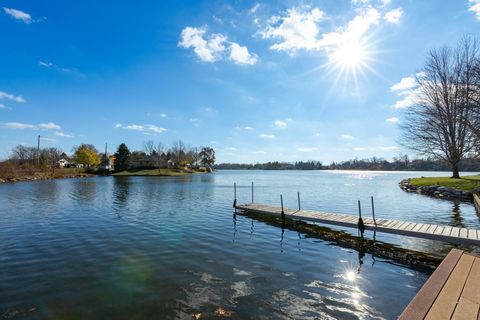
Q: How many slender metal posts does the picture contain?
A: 6